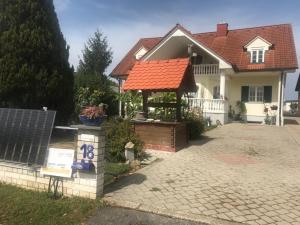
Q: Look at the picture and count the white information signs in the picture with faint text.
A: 1